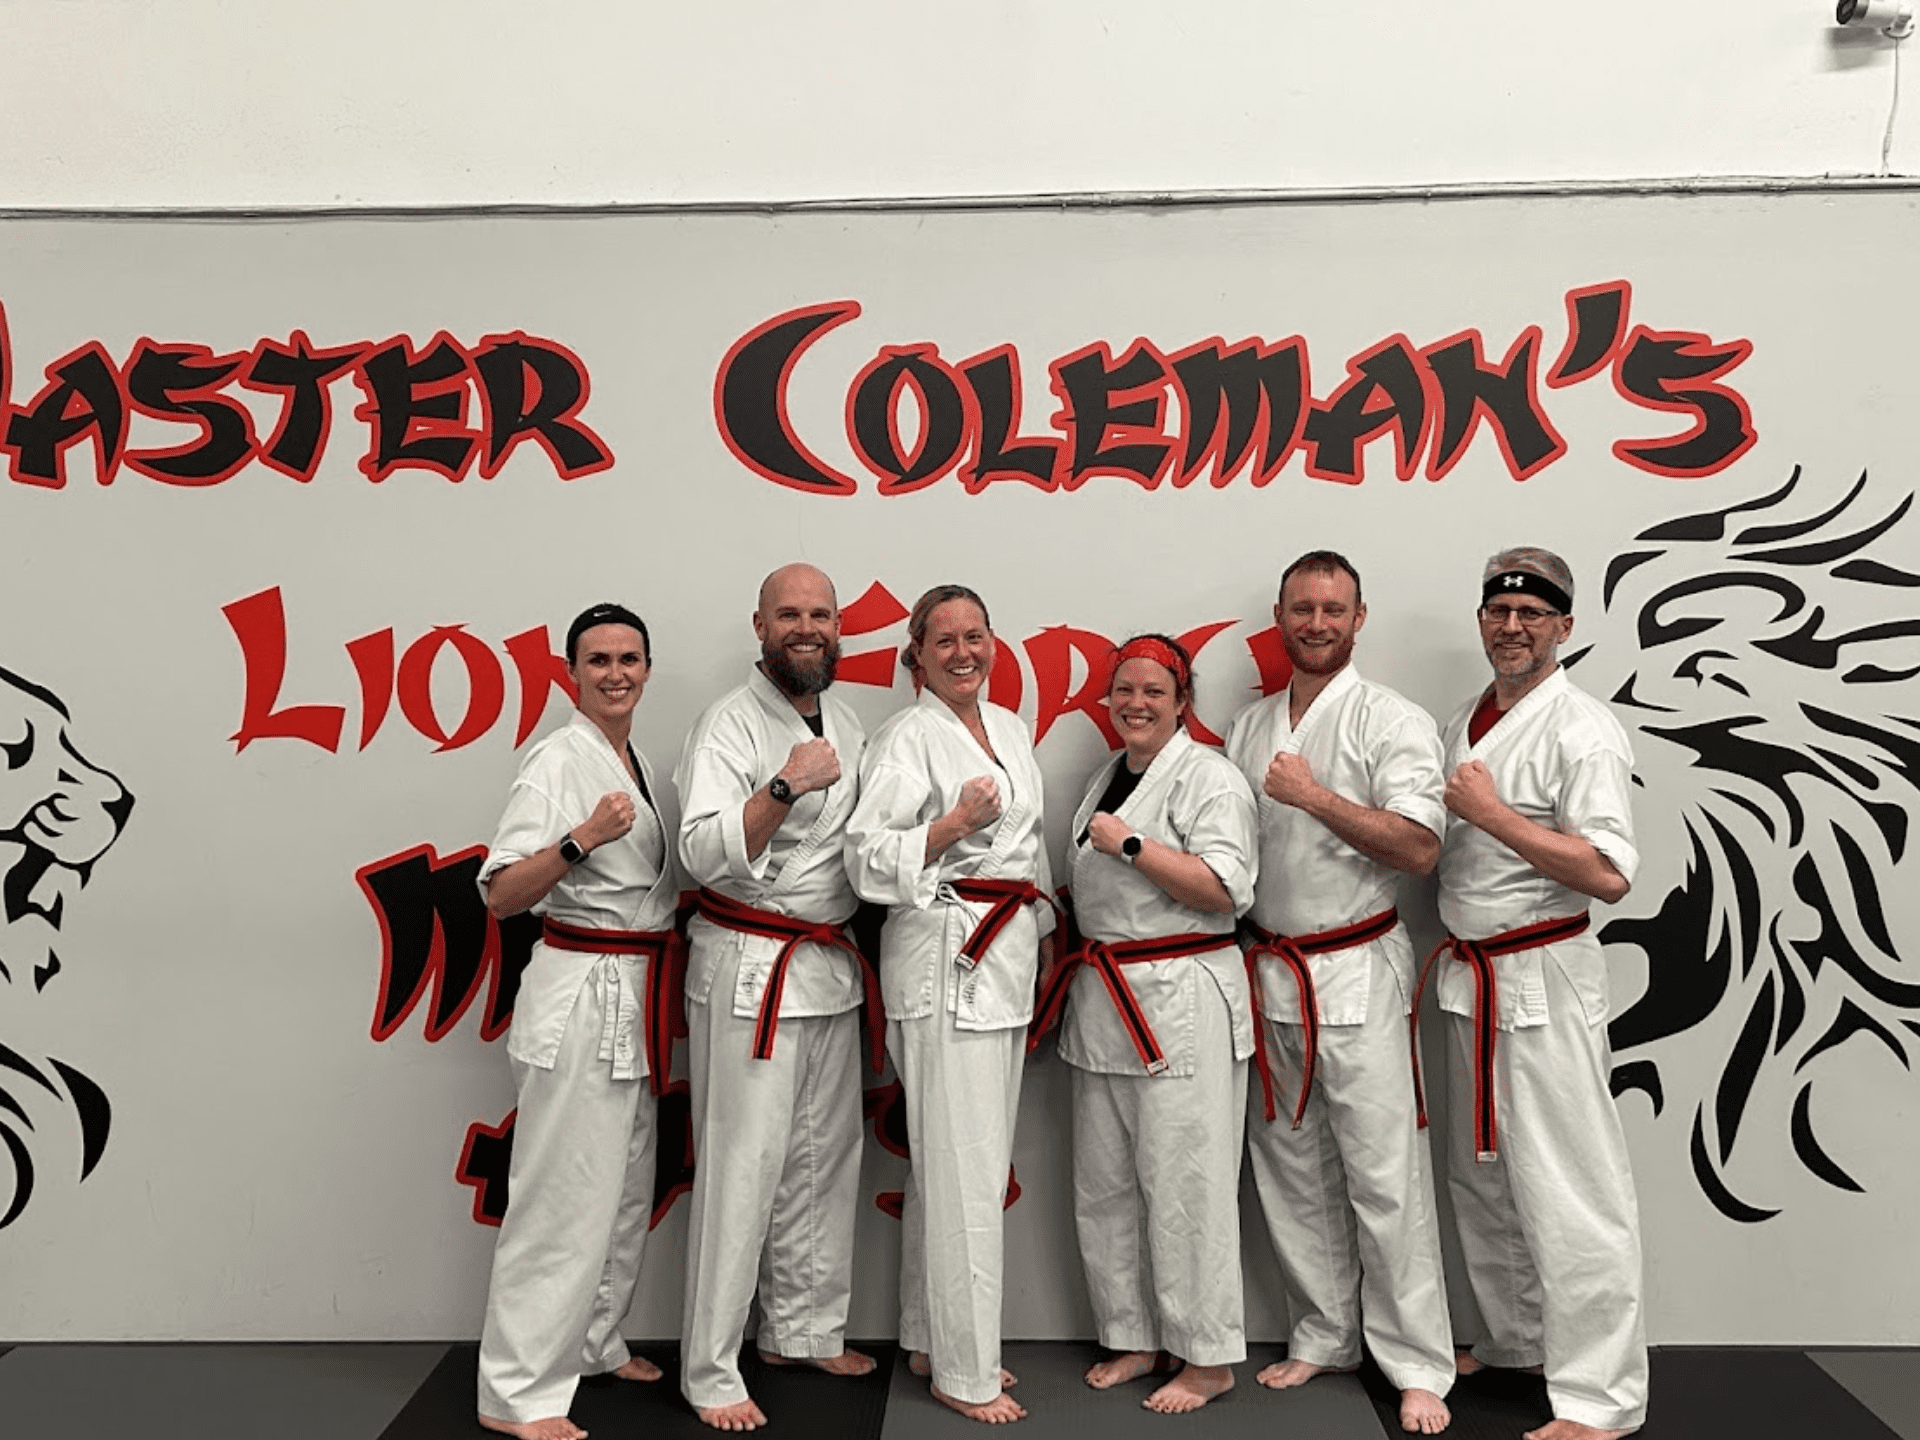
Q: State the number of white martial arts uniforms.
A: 6